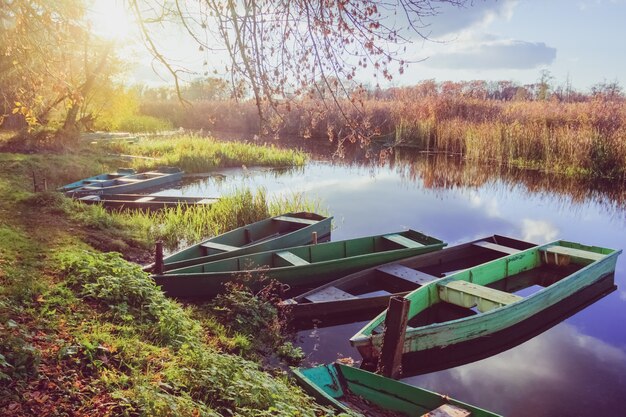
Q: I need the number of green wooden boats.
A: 4